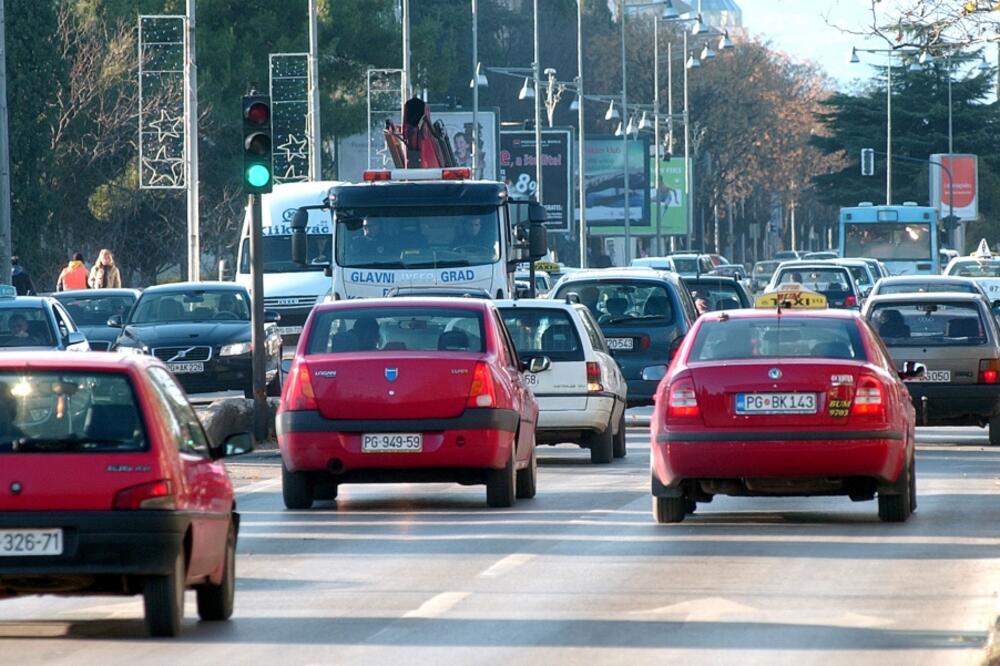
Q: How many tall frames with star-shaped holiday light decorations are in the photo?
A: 3